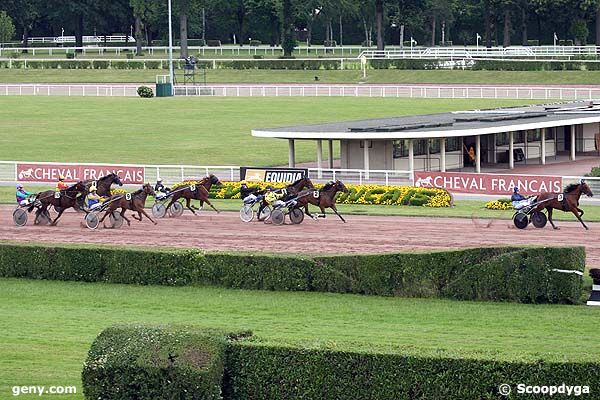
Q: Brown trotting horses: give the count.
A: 7